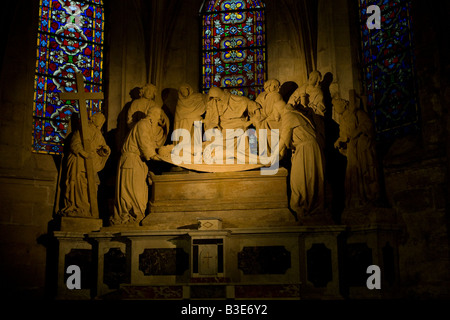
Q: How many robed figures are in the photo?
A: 9